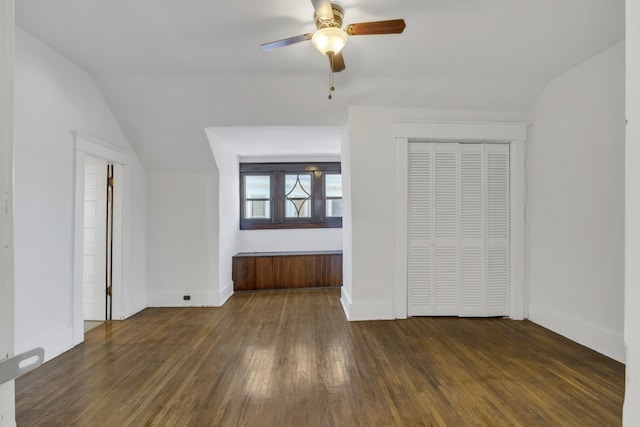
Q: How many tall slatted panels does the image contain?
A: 4